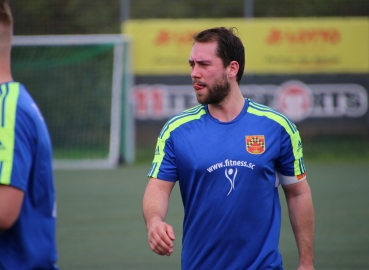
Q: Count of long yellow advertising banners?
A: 1